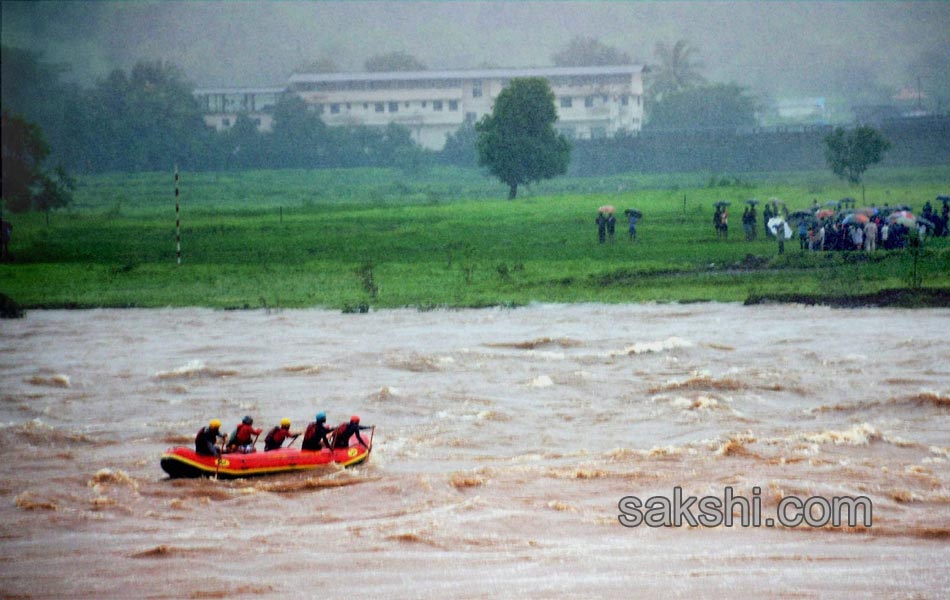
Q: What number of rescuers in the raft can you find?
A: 5